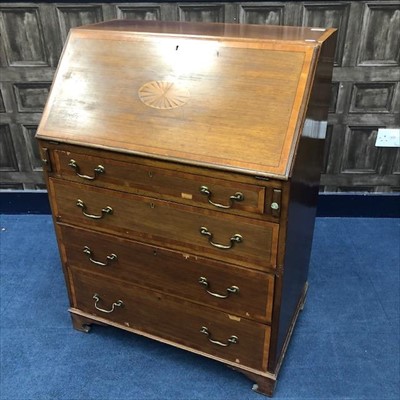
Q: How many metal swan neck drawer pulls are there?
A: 8